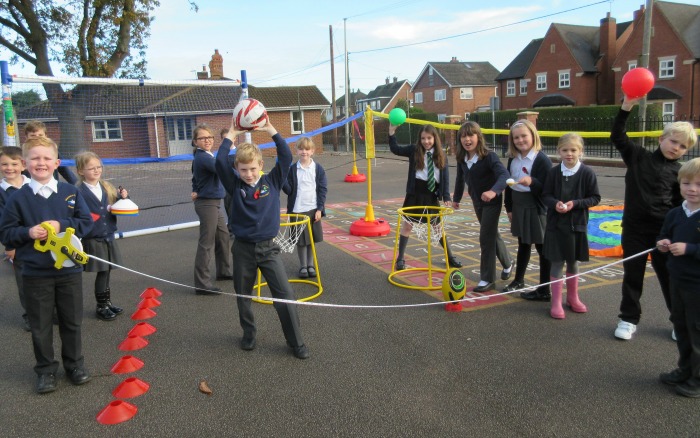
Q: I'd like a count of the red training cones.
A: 8